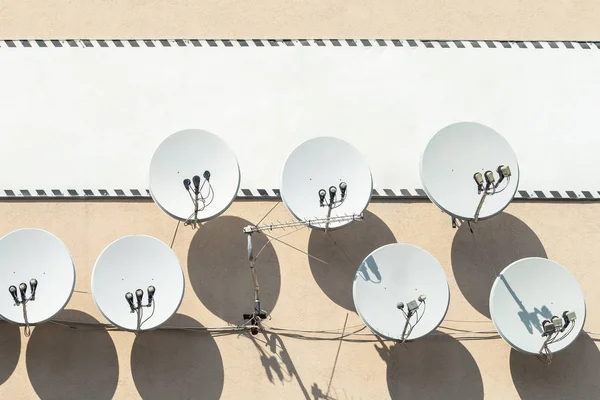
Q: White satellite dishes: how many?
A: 7